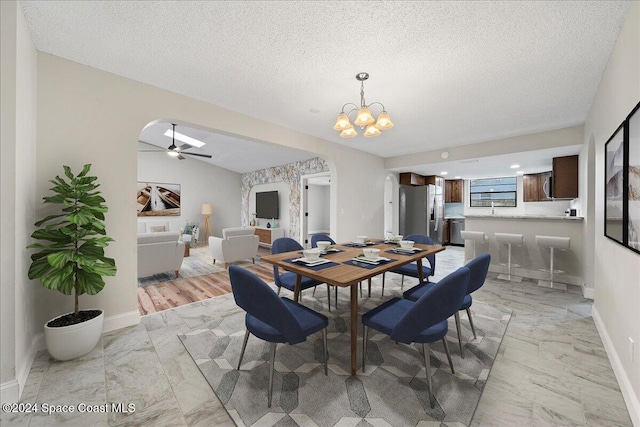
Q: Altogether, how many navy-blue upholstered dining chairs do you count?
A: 6